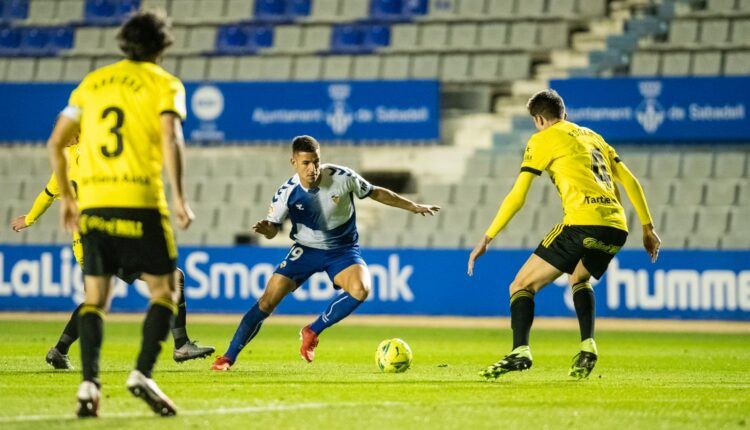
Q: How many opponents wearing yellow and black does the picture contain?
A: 3